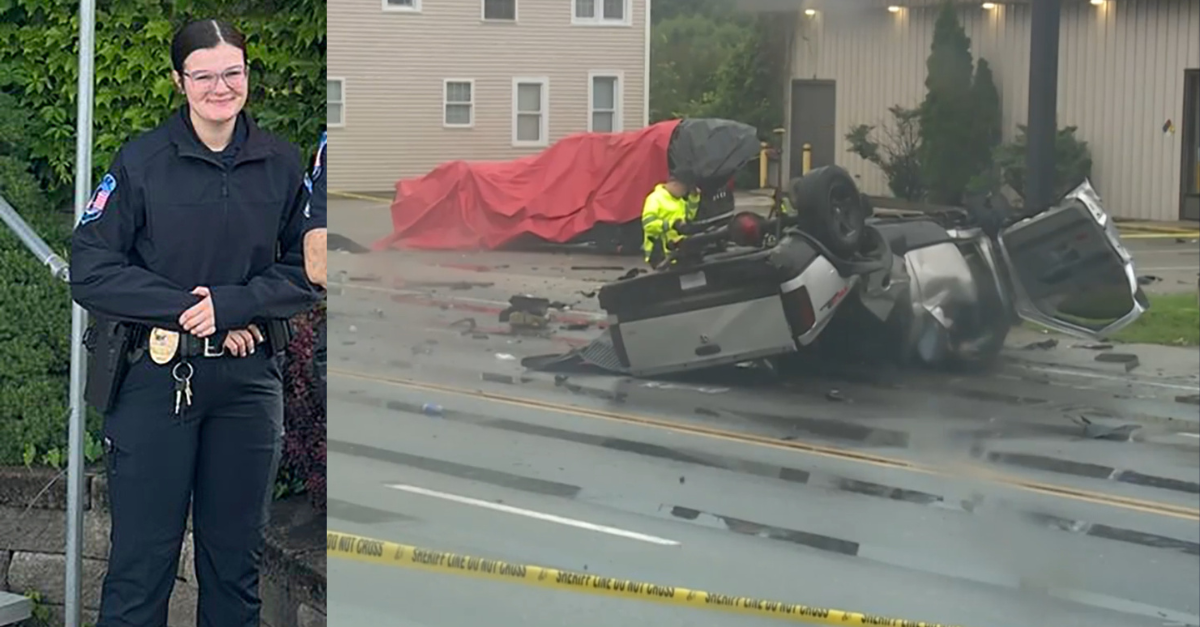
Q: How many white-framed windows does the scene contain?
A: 7